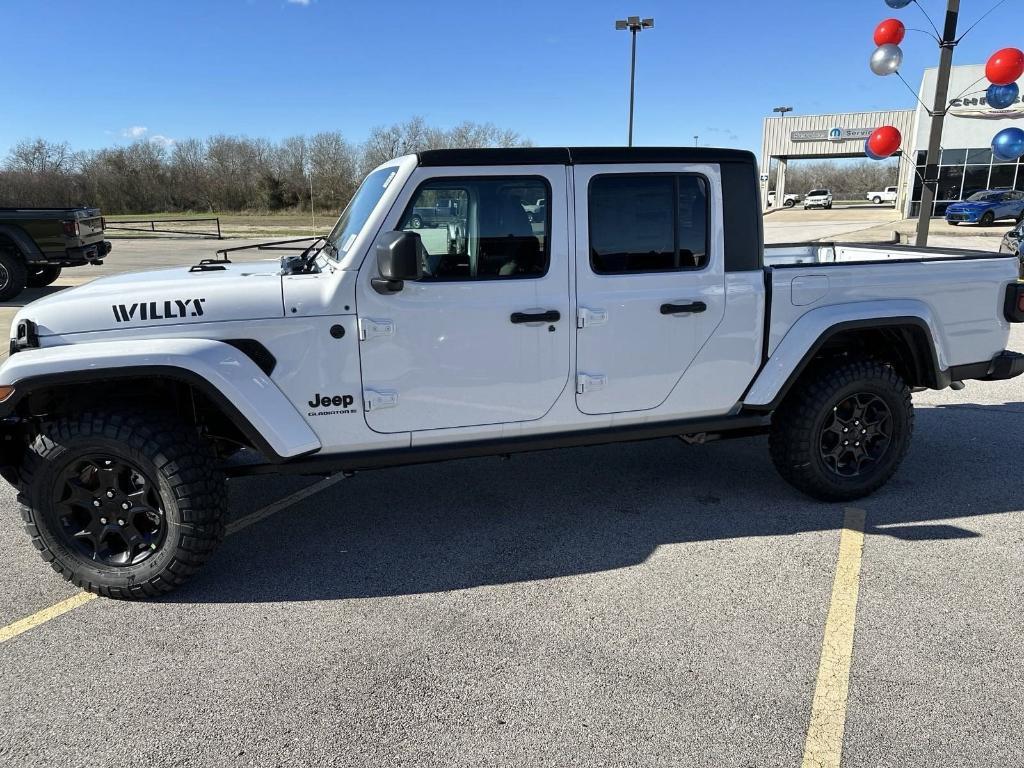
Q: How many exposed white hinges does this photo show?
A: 4